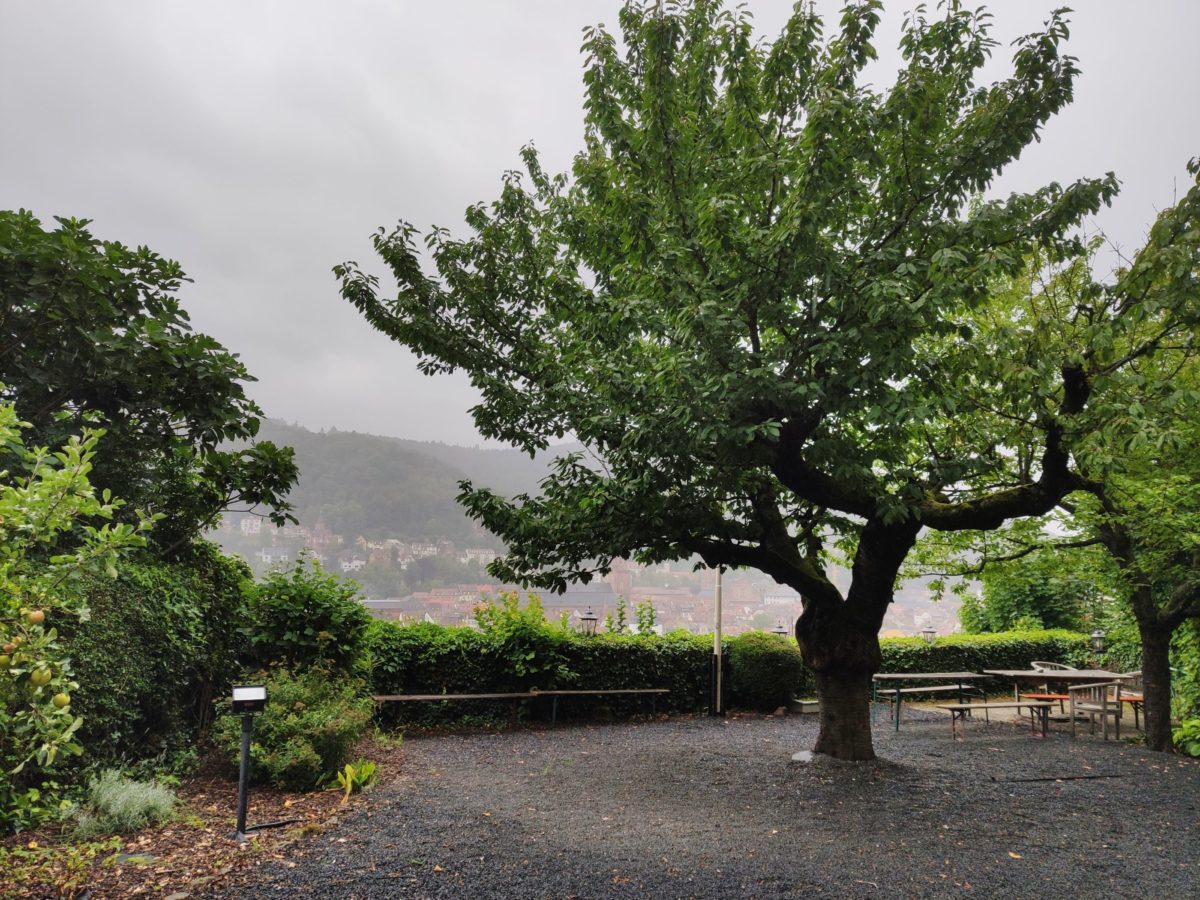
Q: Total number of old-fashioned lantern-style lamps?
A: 4